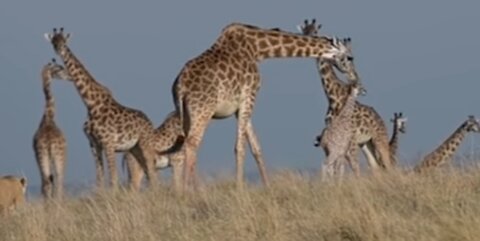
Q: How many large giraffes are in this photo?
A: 3